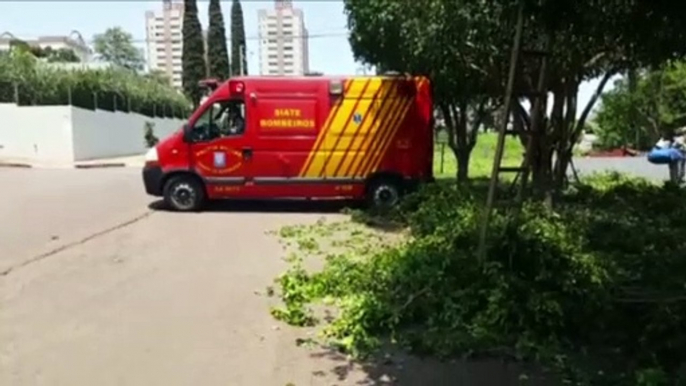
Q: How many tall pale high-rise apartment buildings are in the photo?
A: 2